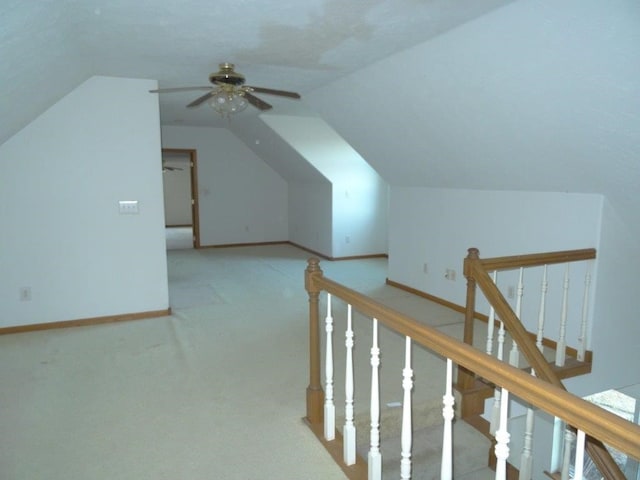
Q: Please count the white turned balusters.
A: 15